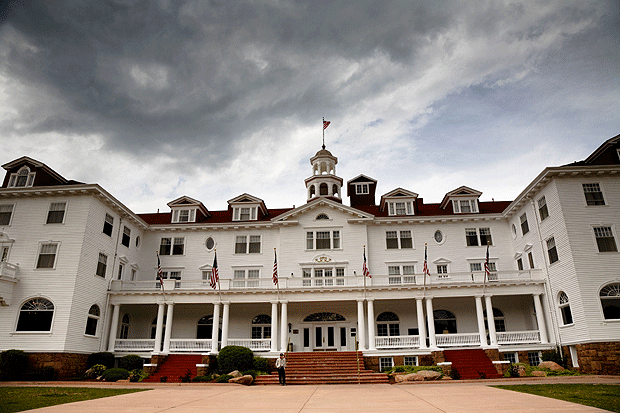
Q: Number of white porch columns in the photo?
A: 14